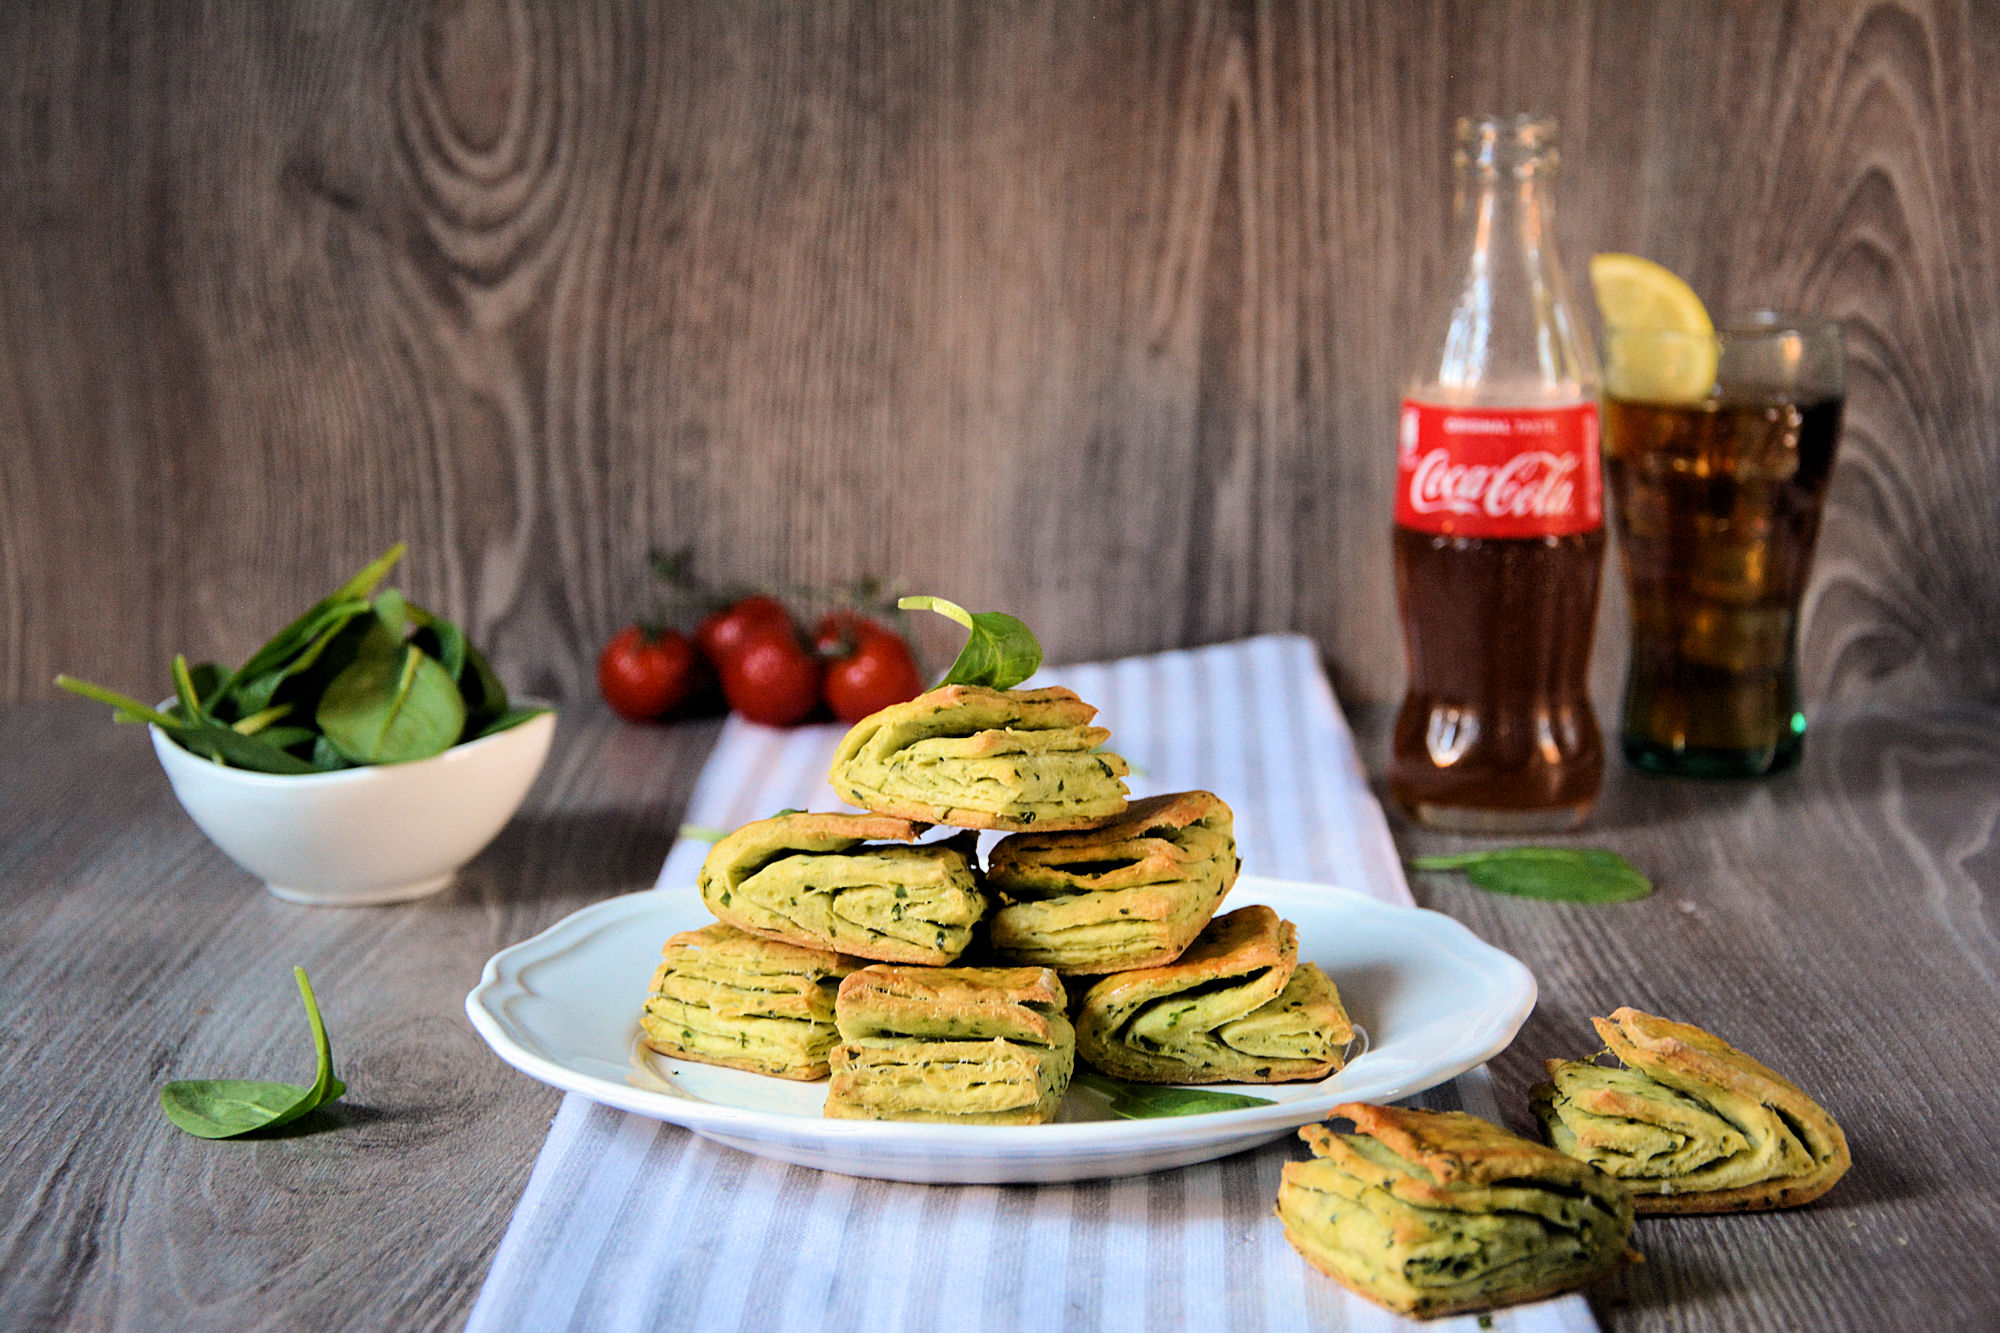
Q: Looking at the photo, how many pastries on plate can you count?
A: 6